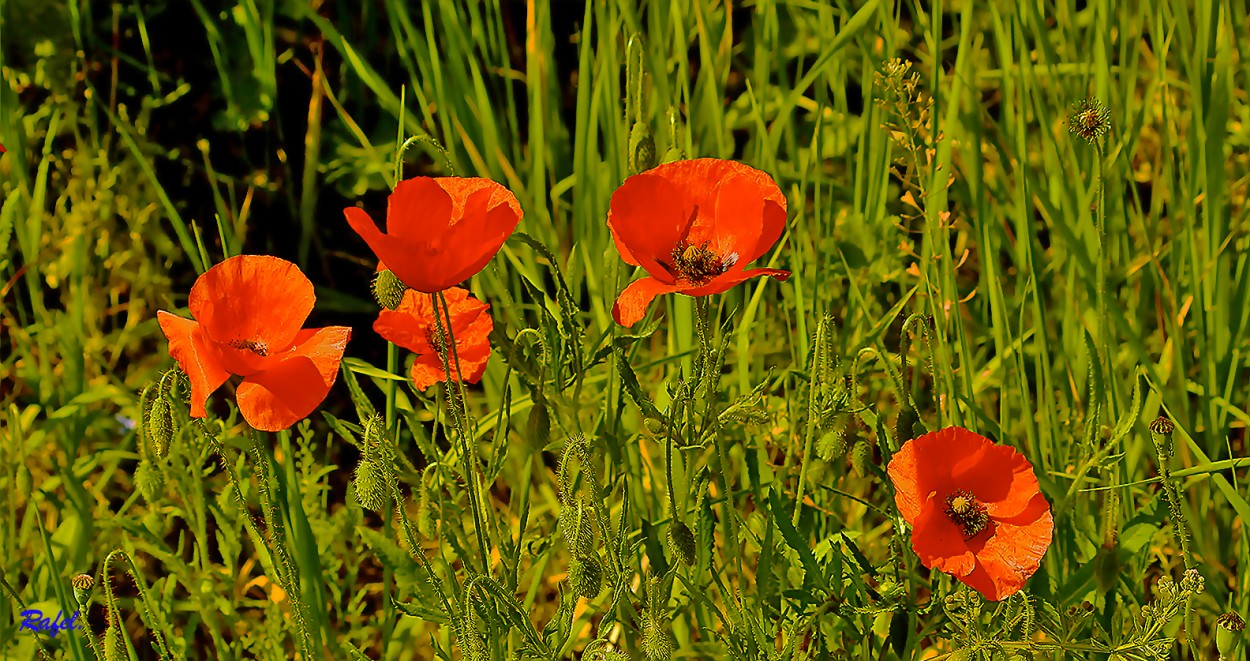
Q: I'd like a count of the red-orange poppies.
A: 5